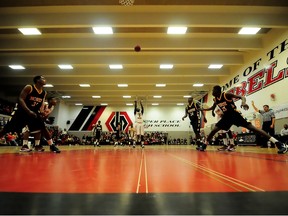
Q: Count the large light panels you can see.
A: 4